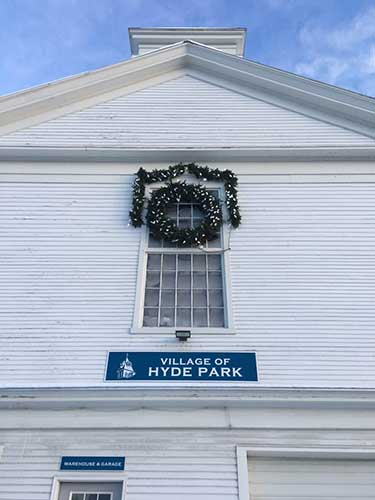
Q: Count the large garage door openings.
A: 1